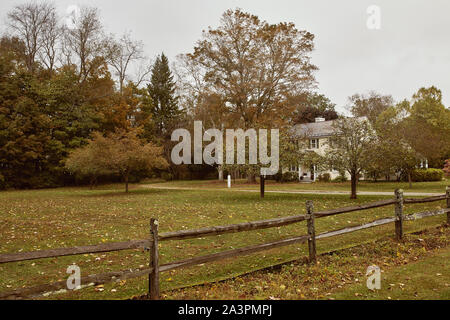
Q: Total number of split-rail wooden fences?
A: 1